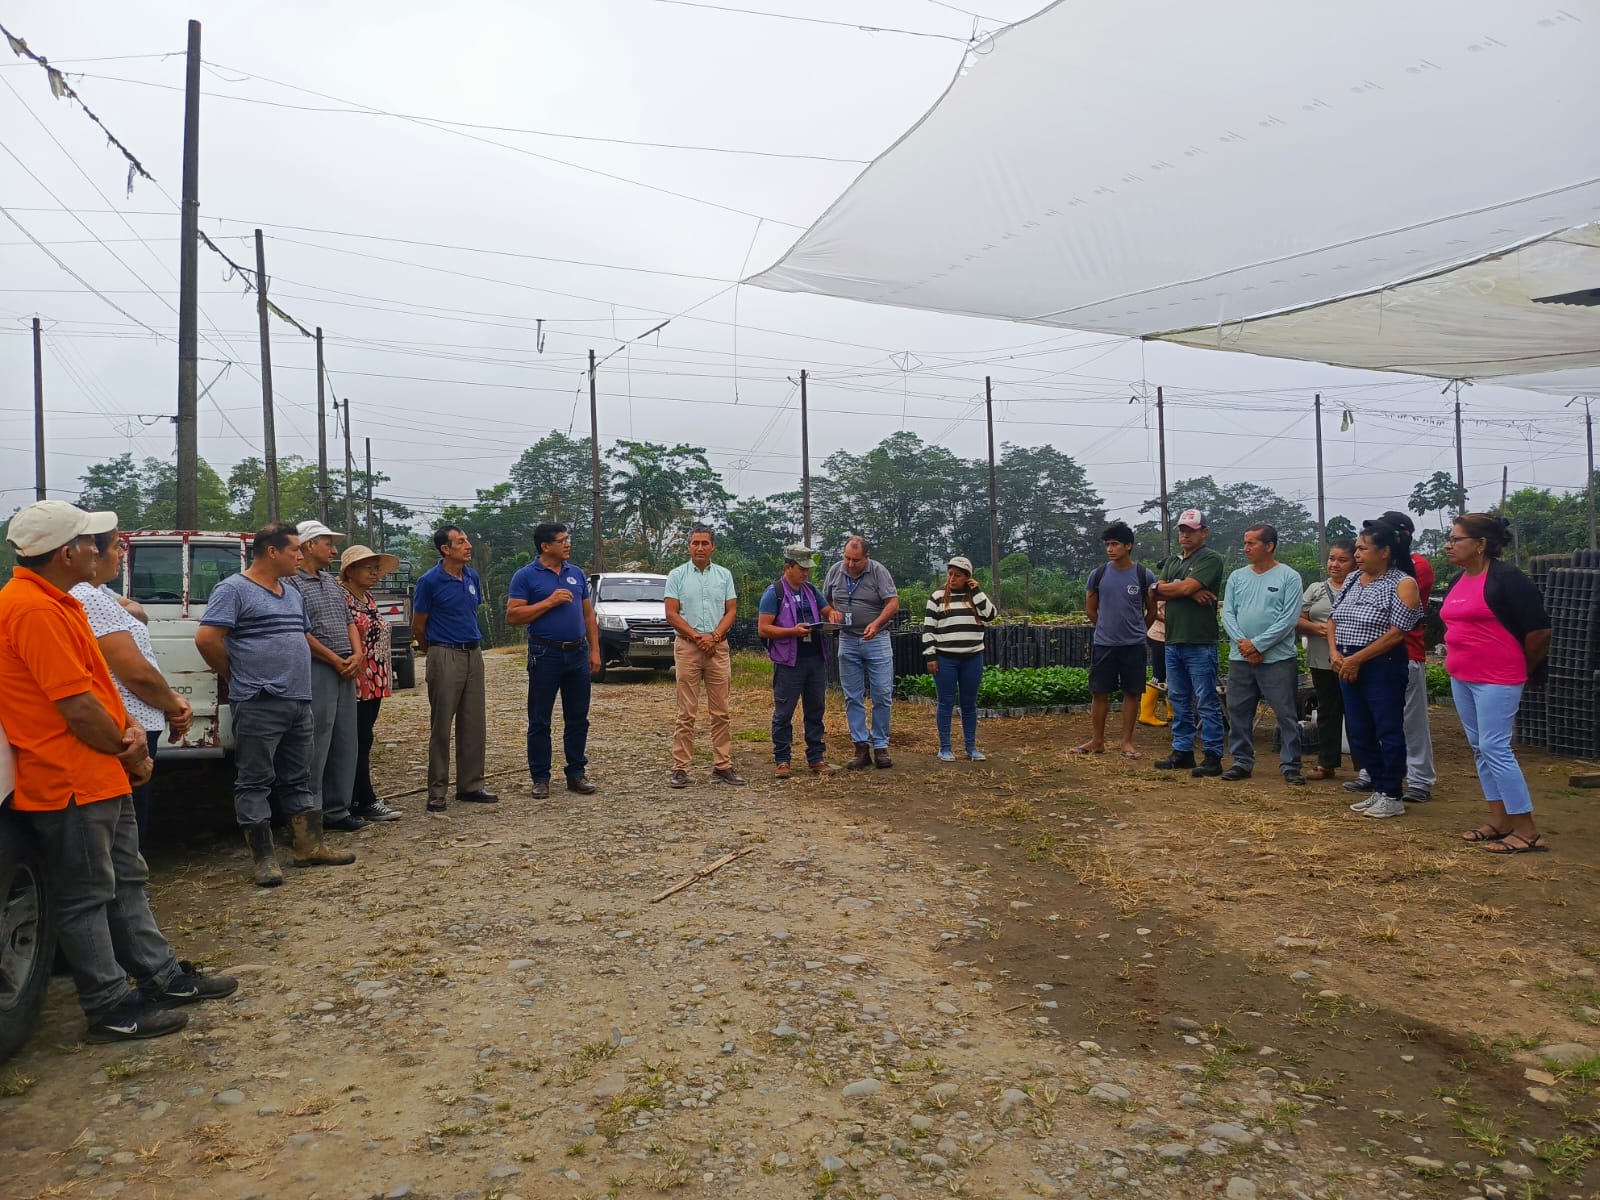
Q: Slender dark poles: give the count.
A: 14